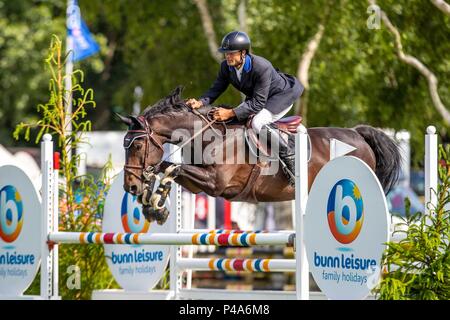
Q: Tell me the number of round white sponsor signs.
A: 3